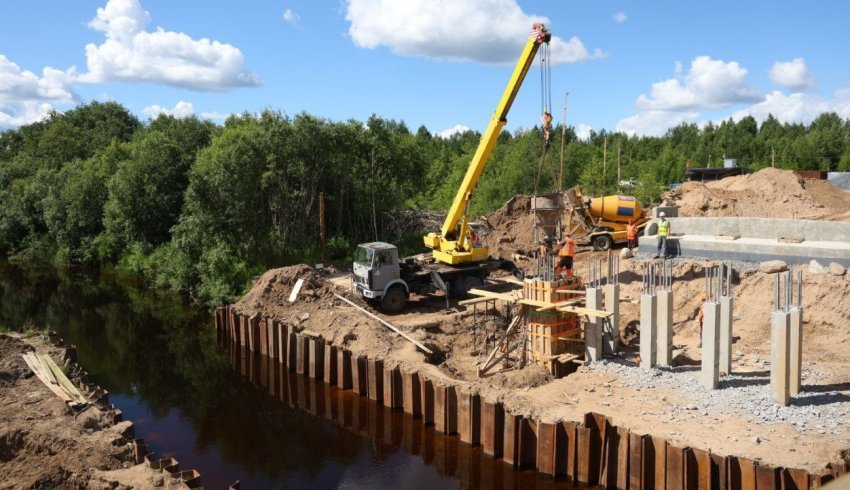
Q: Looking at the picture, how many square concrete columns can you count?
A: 8